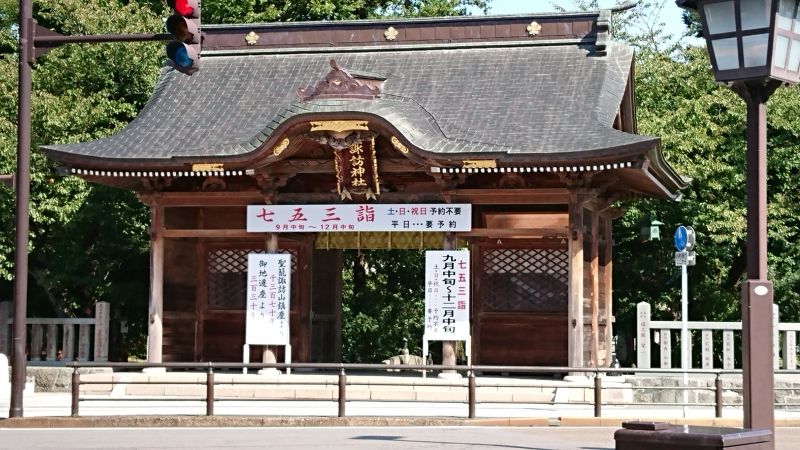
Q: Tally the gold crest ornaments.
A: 3